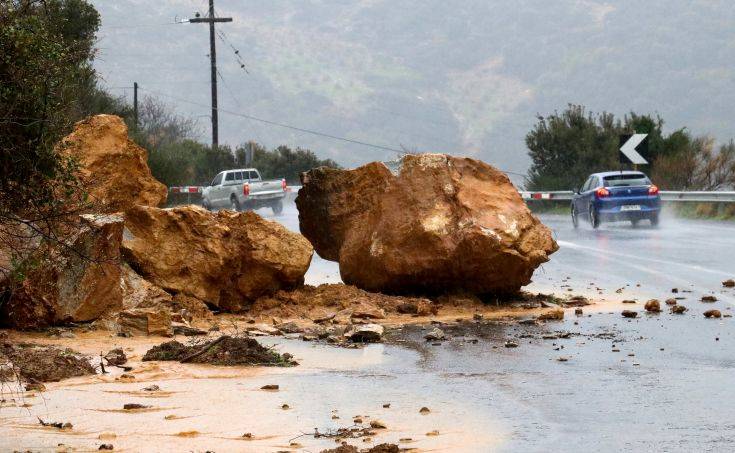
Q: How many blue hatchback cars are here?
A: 1